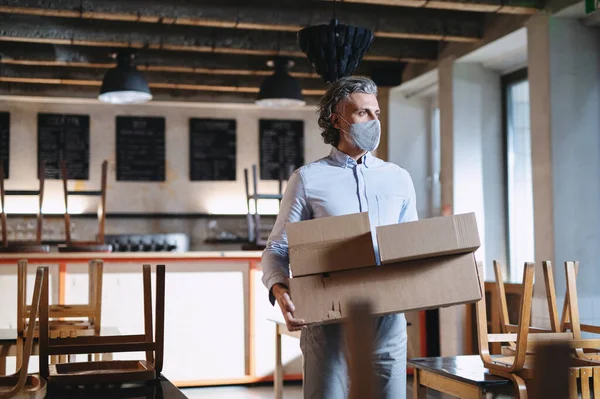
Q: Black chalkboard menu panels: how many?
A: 5